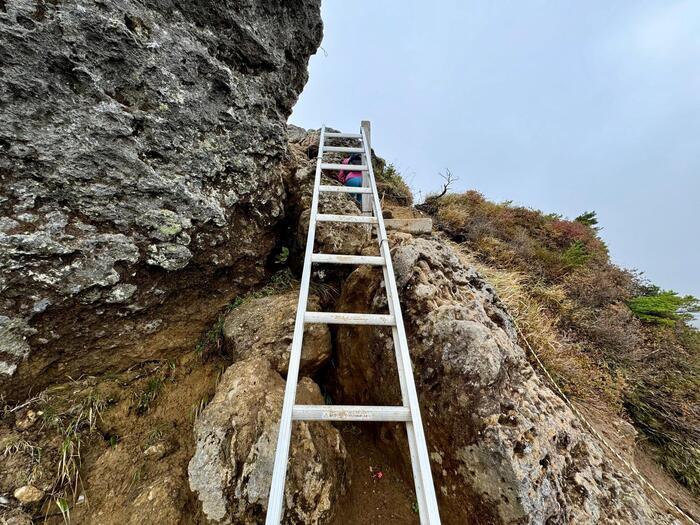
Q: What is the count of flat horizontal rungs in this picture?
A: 8